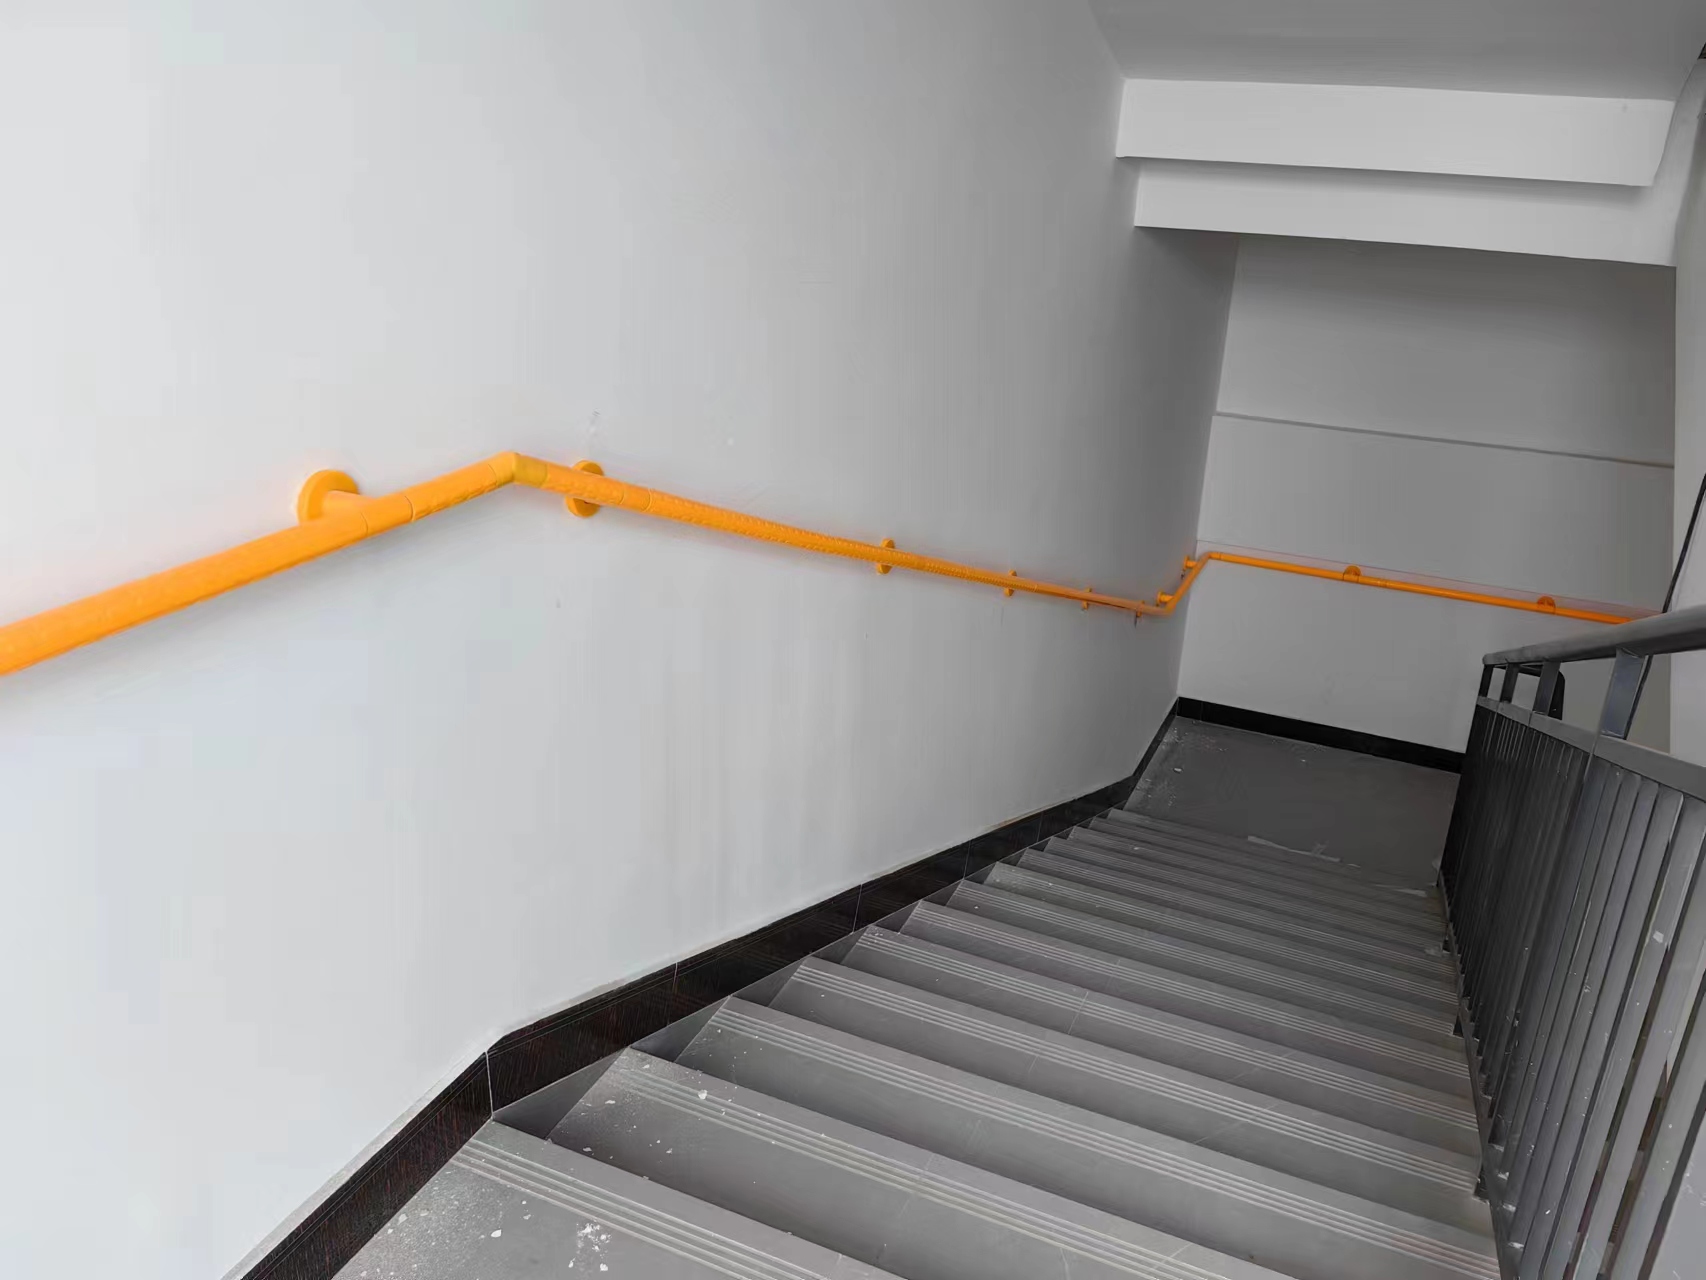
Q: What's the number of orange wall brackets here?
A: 10